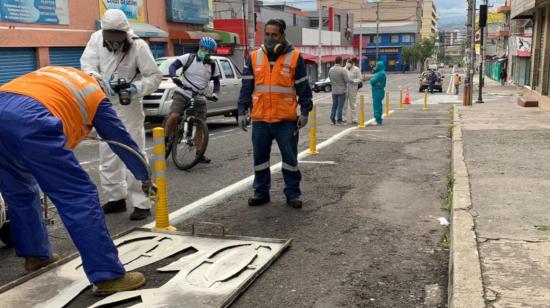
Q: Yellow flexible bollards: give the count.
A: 6